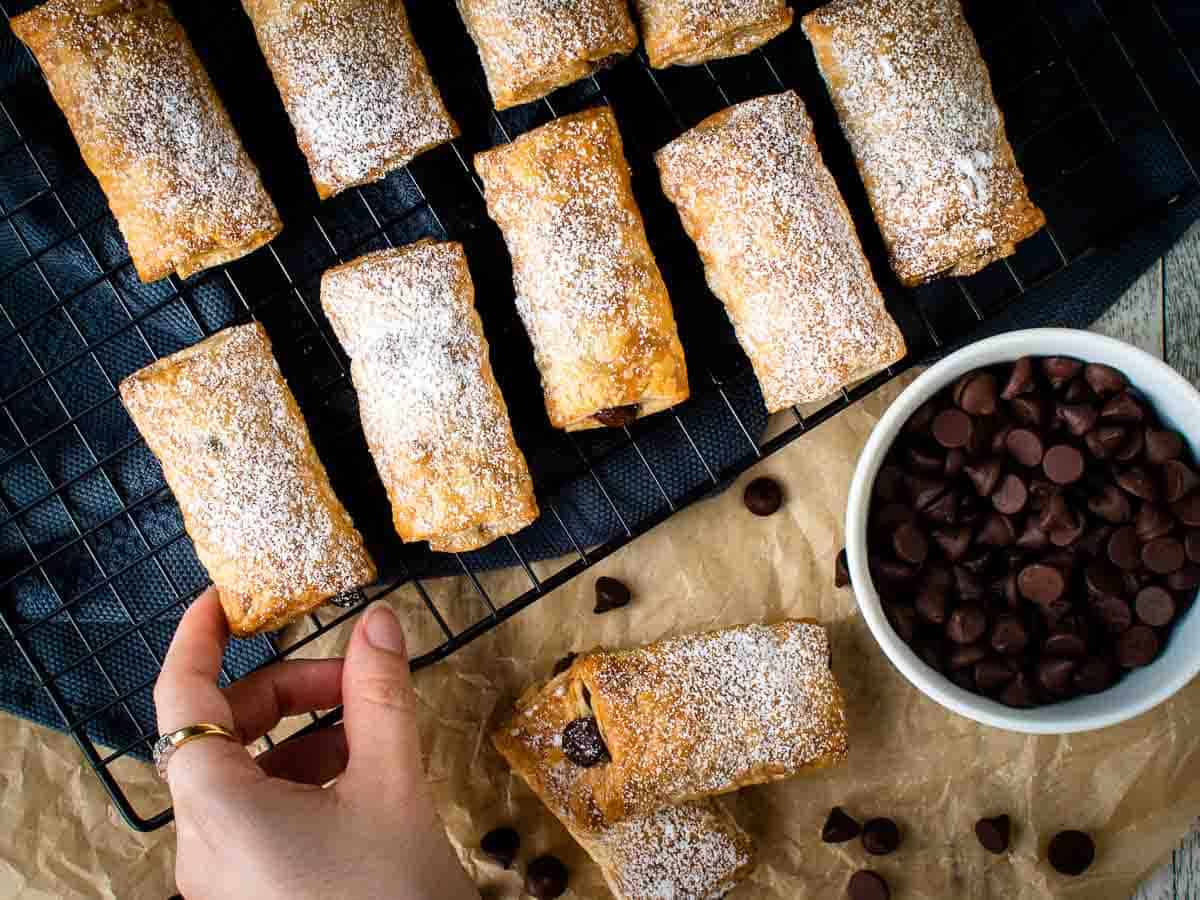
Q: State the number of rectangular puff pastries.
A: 11